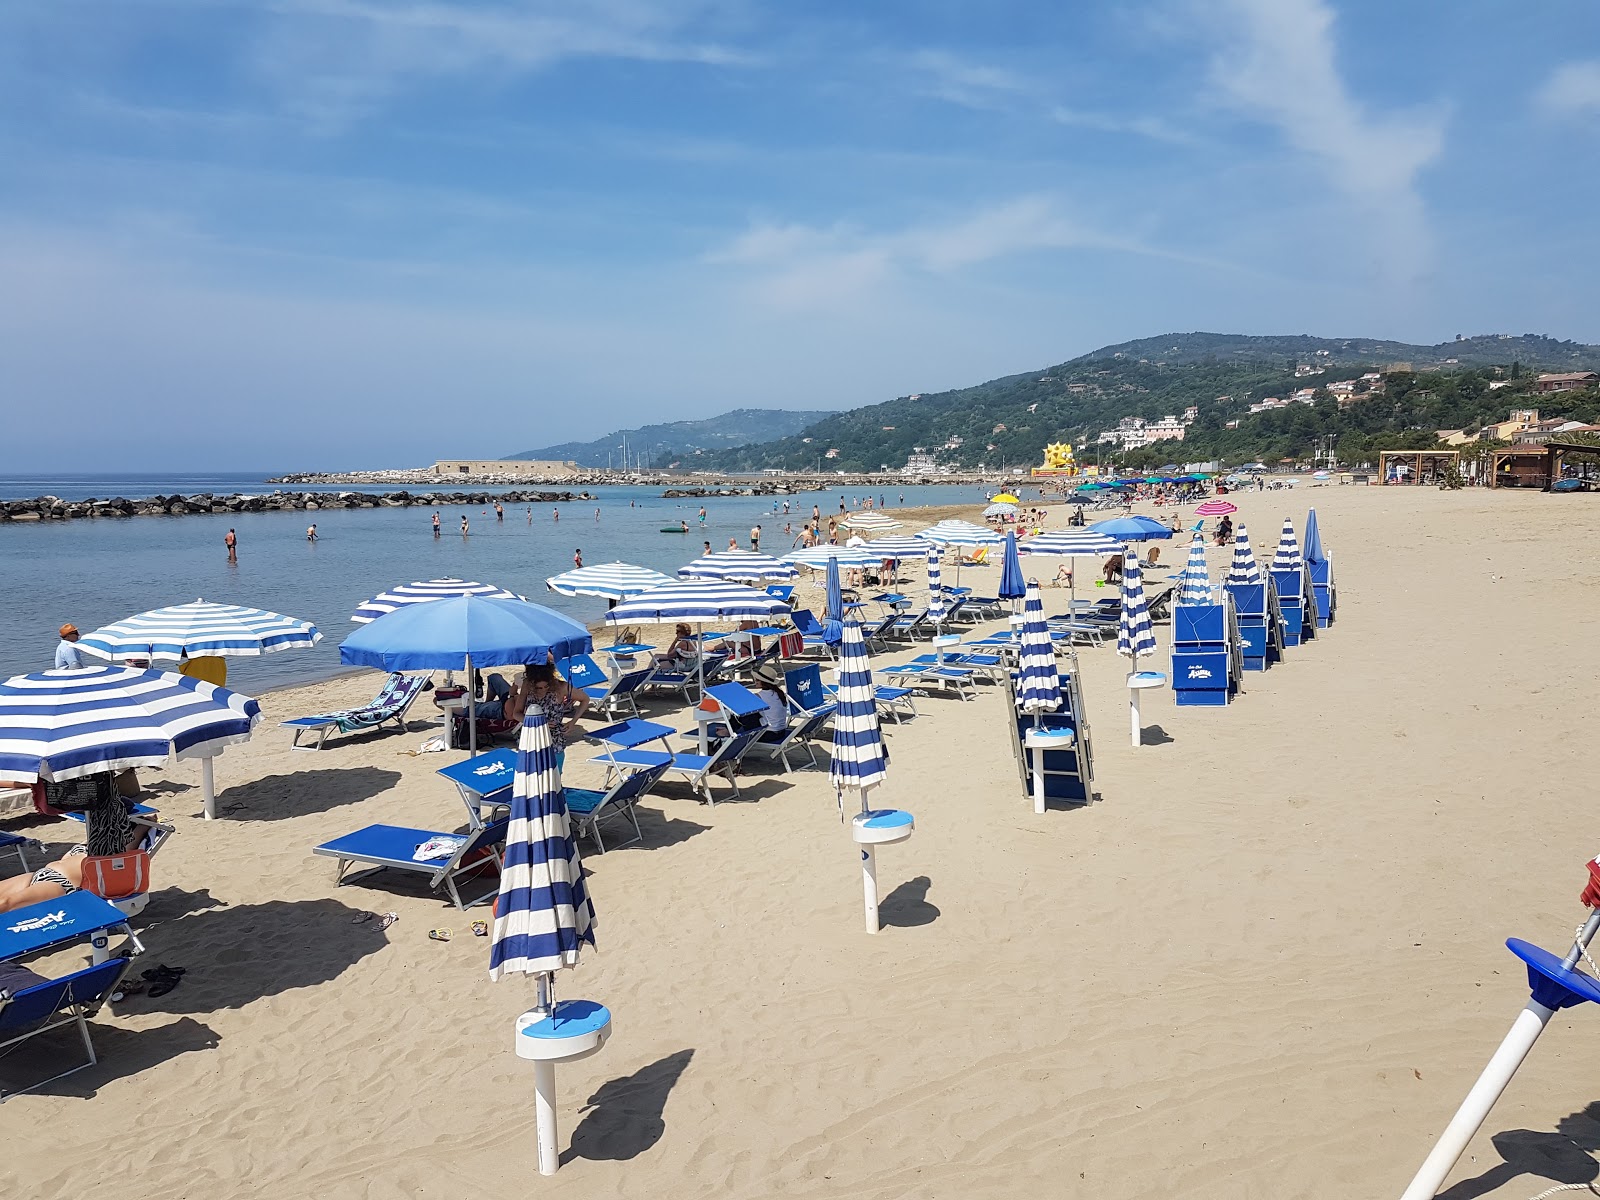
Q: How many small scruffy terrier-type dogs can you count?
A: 0